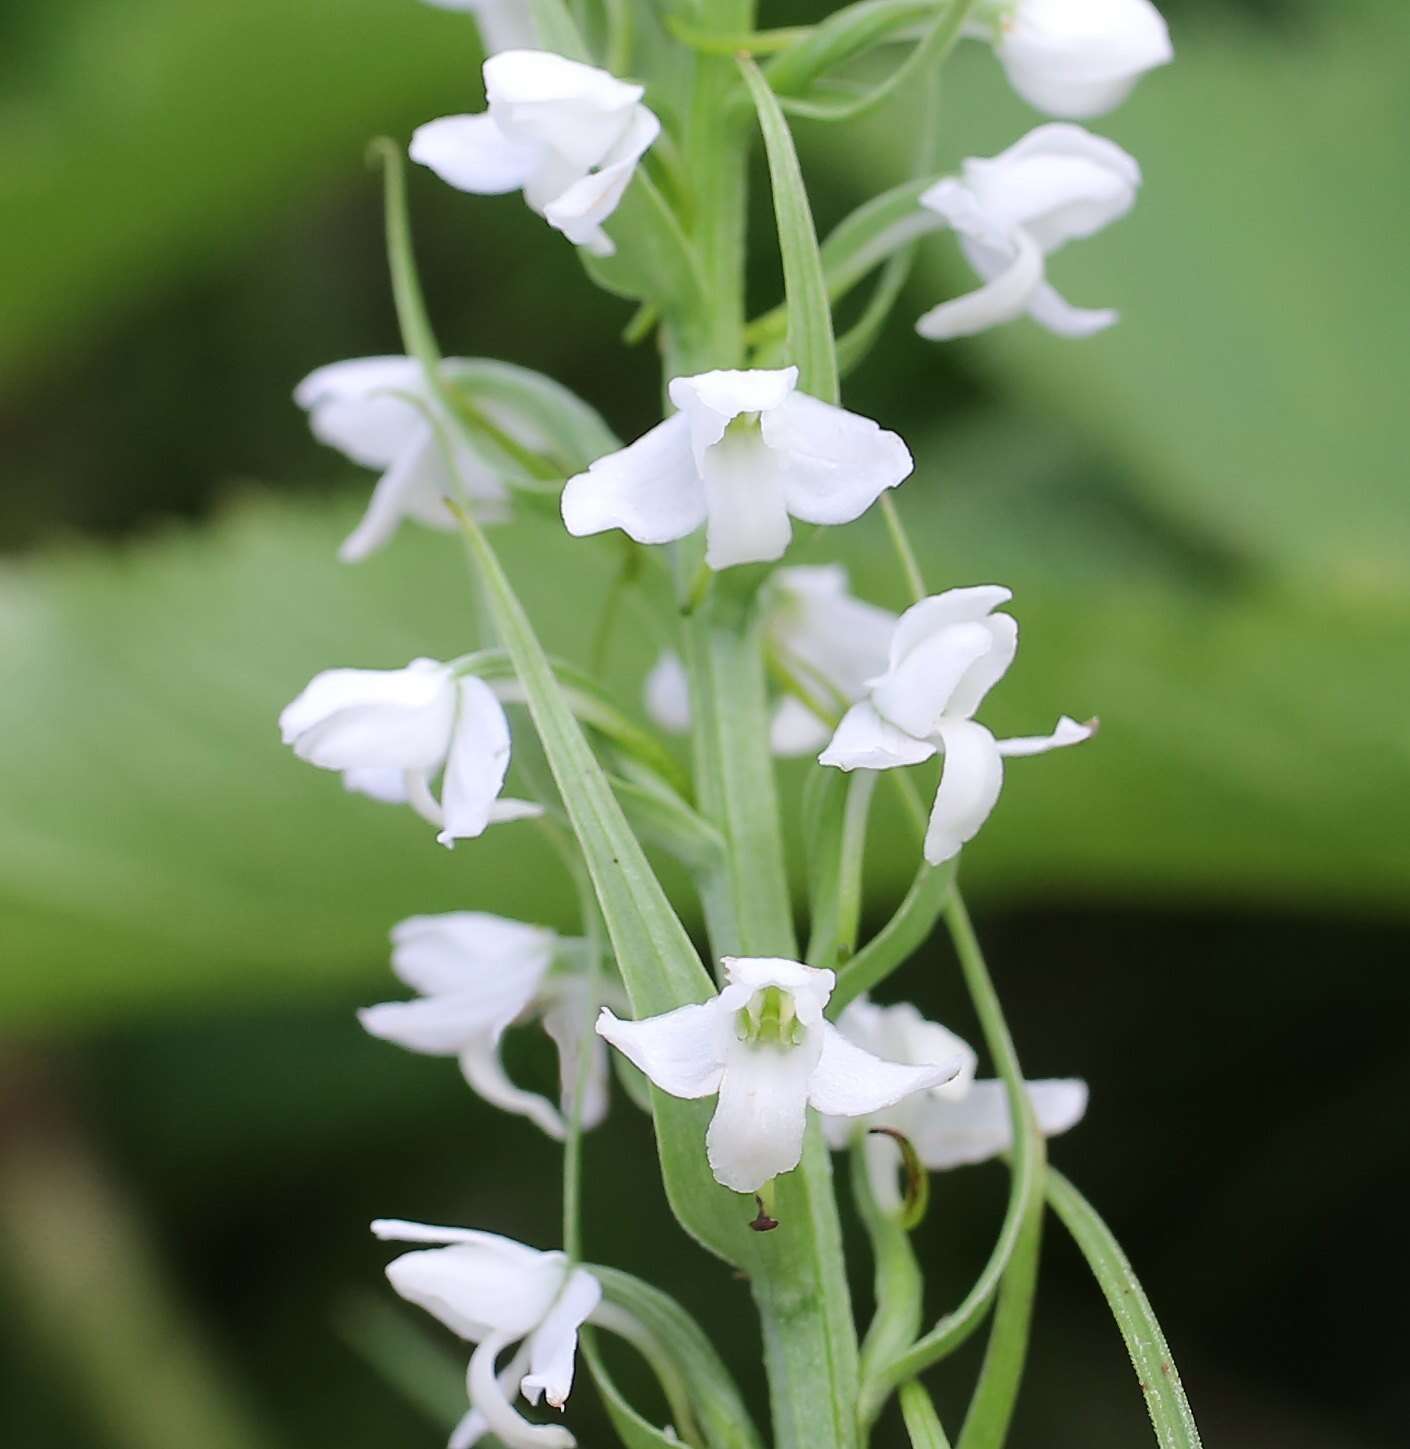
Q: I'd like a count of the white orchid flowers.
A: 13